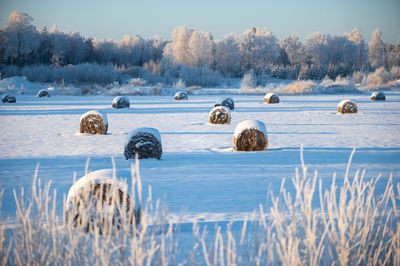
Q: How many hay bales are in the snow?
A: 13